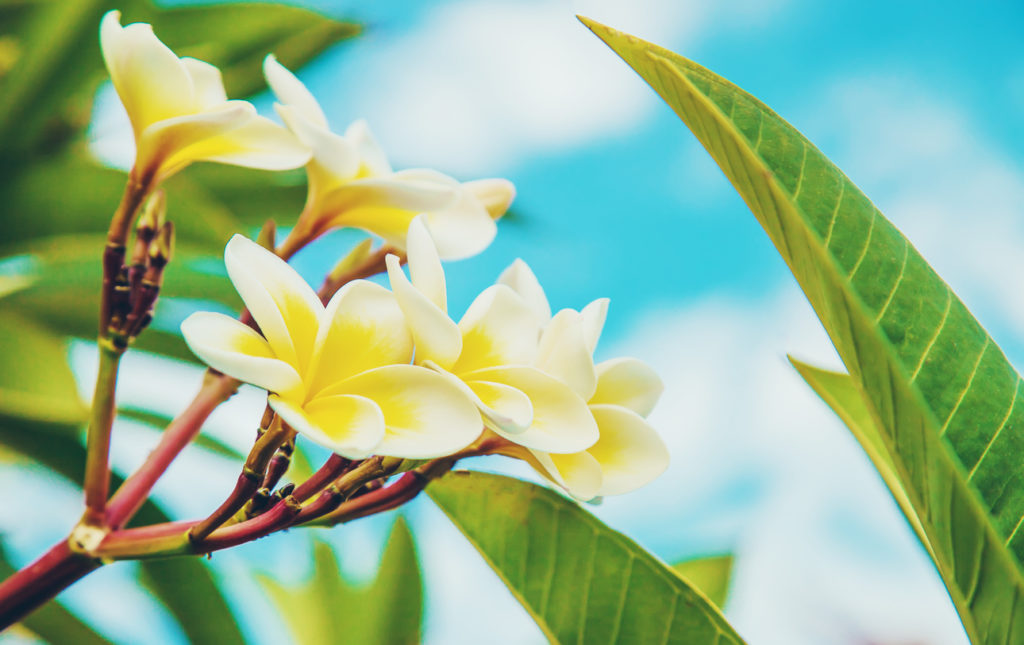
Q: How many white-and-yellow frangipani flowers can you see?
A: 5